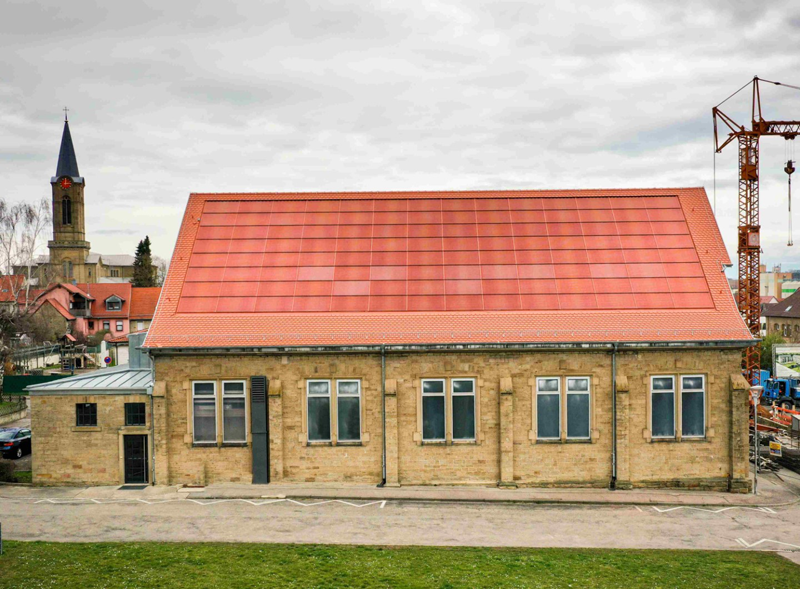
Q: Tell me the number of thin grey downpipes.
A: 3